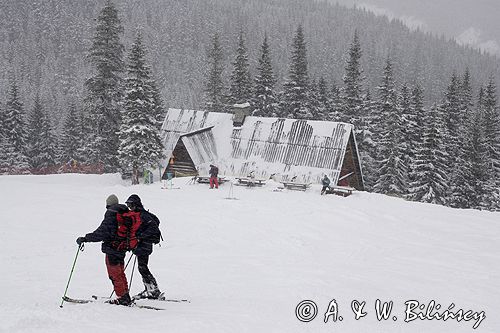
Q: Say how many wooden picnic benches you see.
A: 4